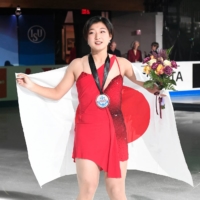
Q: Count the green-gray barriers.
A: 1